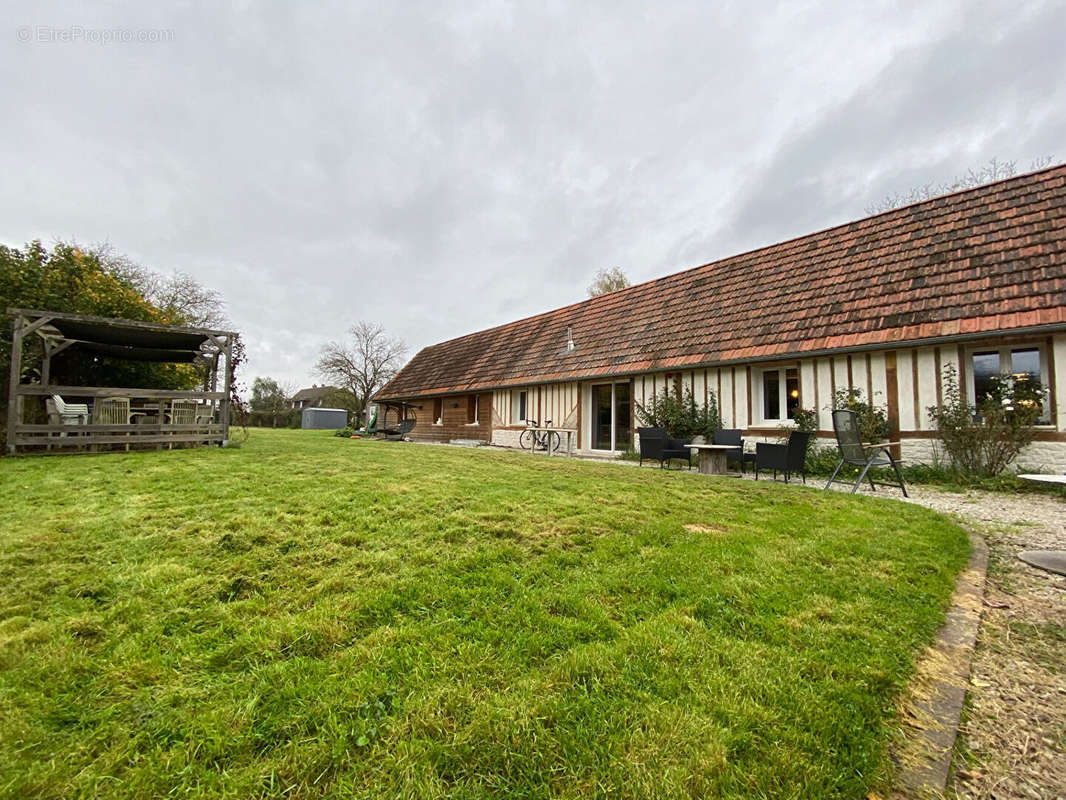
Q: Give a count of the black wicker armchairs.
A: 3